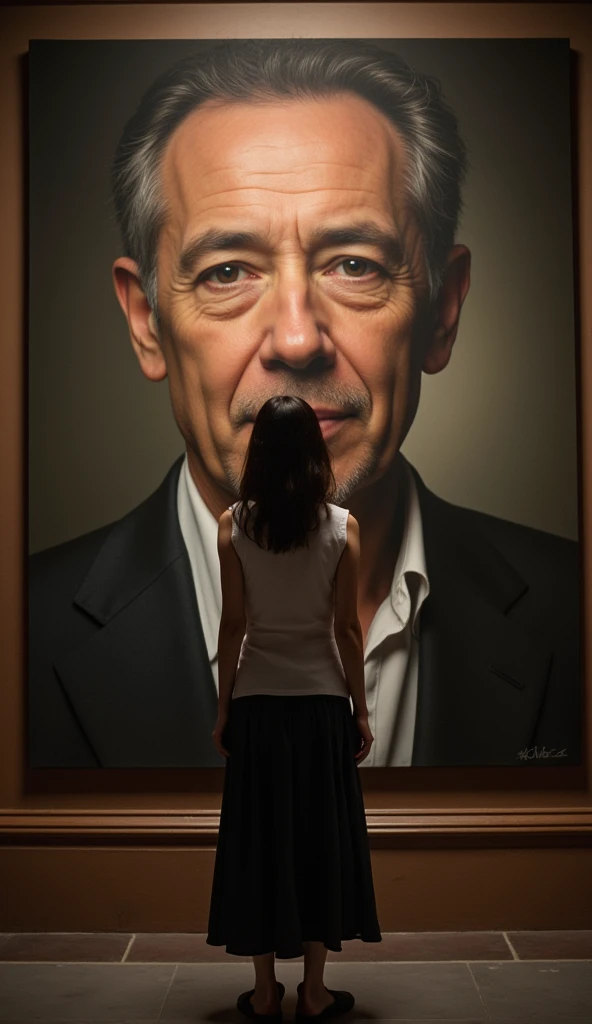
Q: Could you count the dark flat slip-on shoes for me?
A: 2